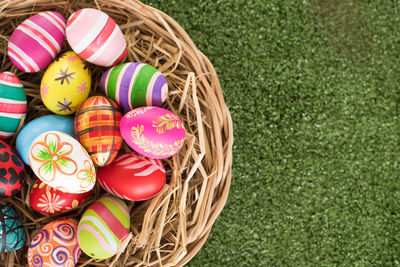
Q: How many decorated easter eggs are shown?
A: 15